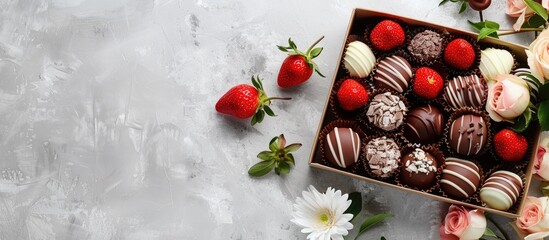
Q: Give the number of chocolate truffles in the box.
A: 14